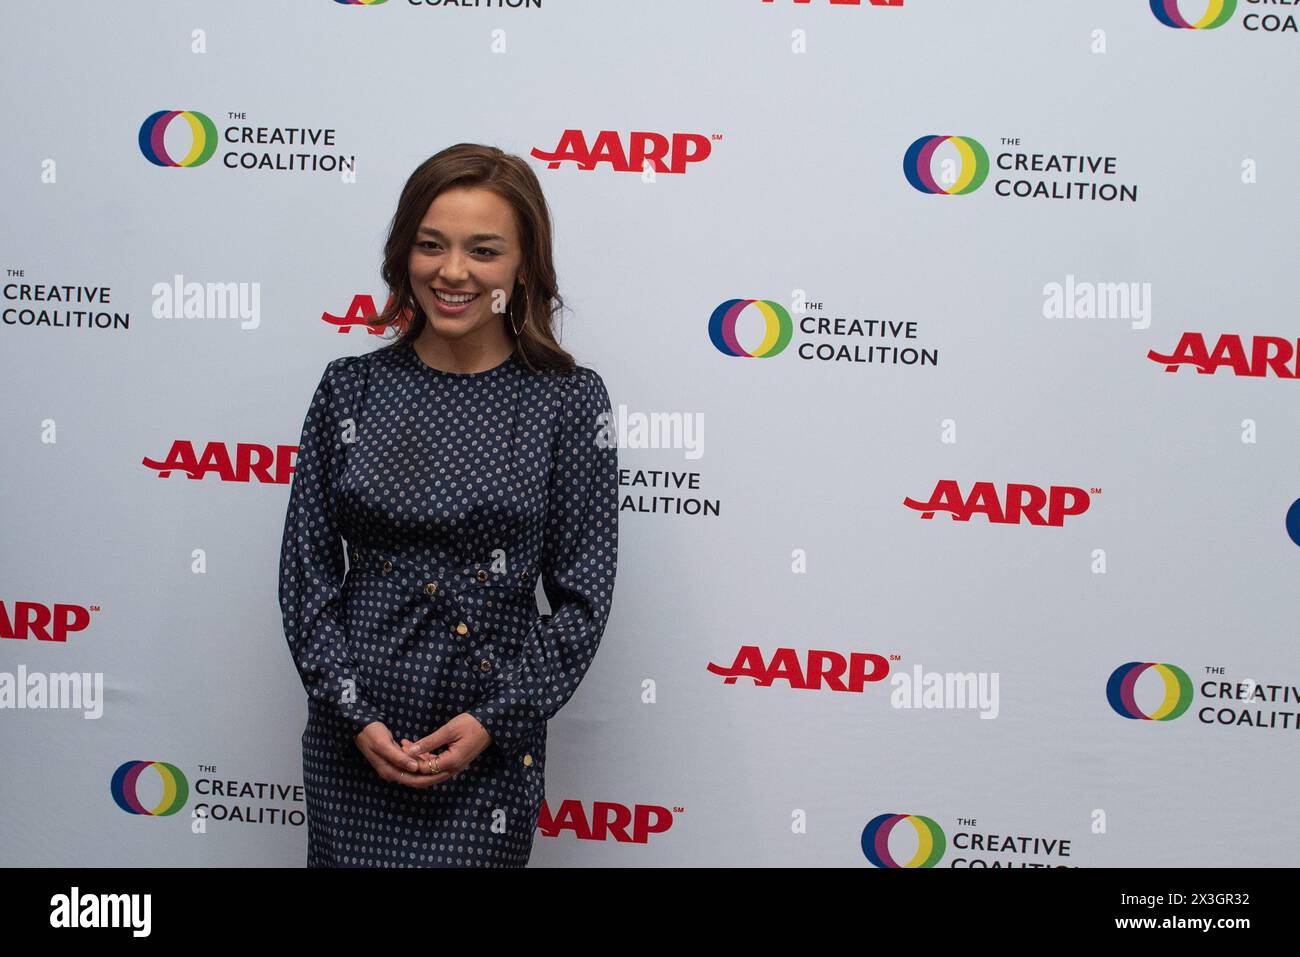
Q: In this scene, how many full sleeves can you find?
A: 2